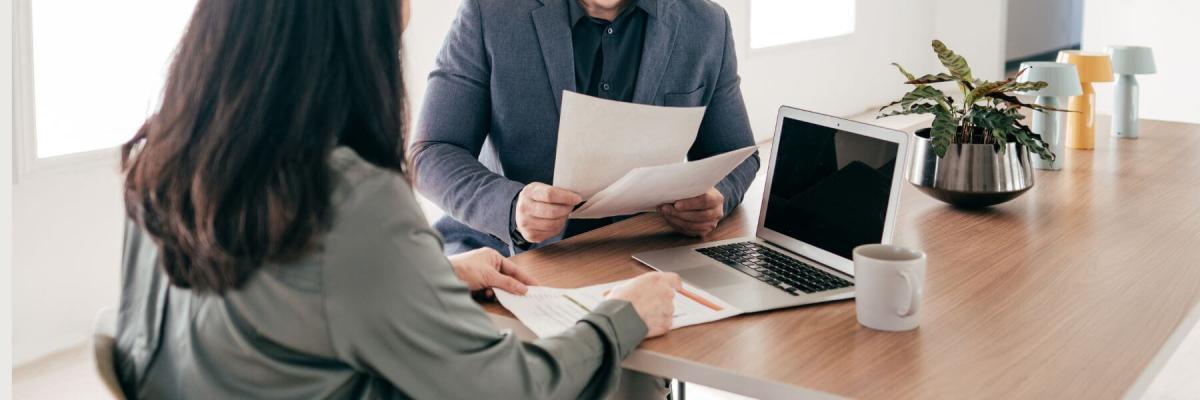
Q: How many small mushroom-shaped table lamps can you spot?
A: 3